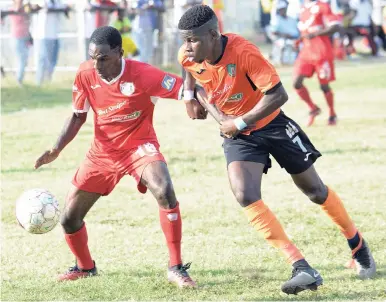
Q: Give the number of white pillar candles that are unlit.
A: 0